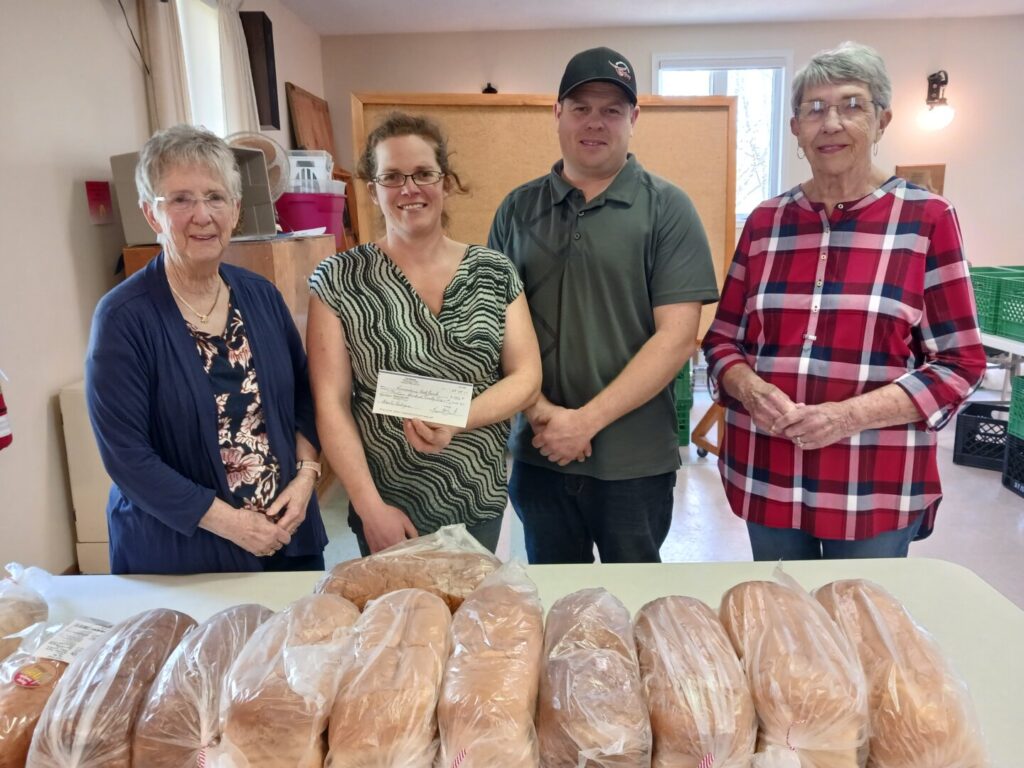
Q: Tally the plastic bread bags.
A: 12